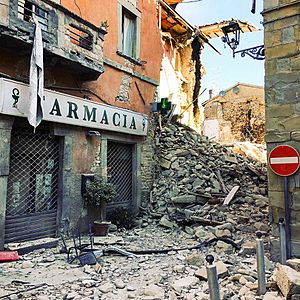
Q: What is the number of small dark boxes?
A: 1